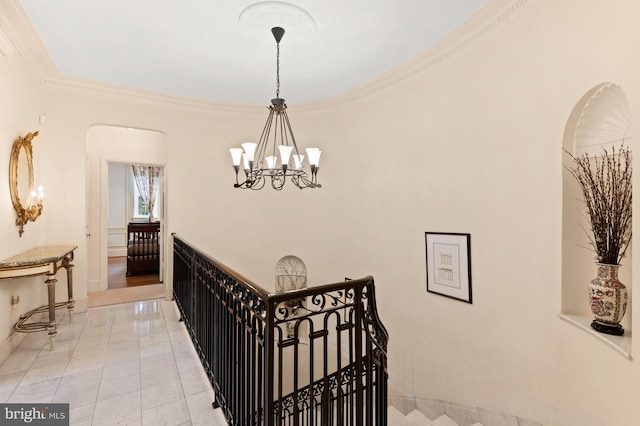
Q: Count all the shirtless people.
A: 0